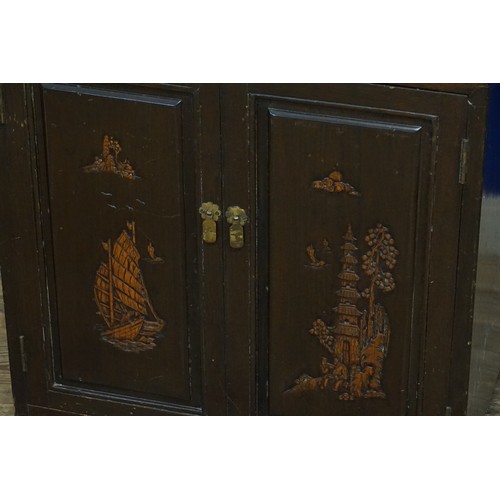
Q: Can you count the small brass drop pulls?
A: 2